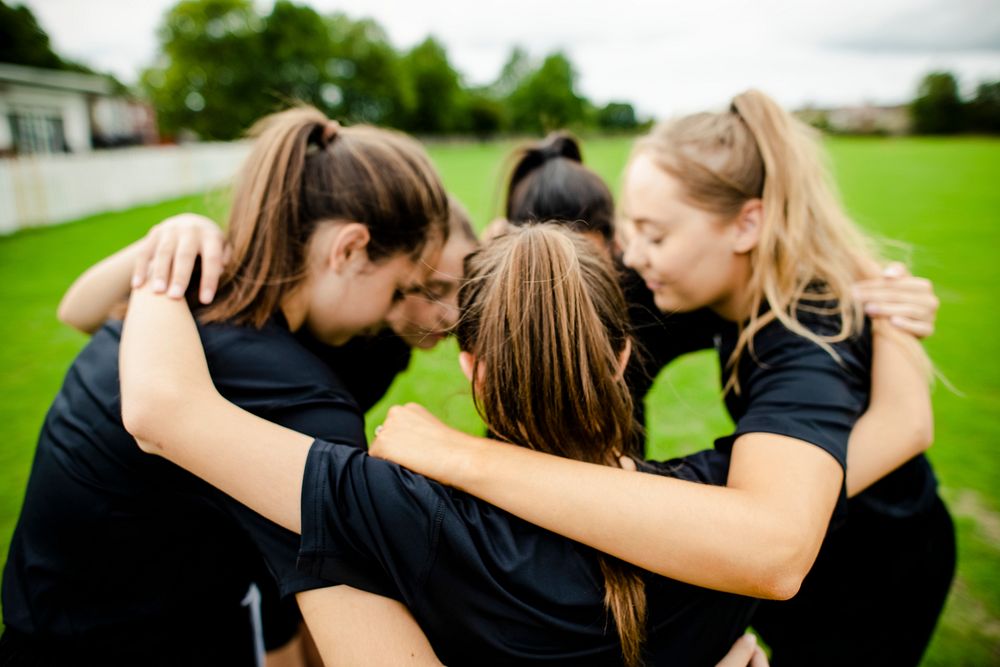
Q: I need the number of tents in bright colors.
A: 0